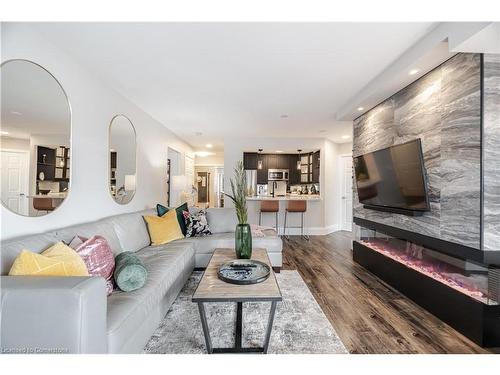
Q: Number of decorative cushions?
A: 6